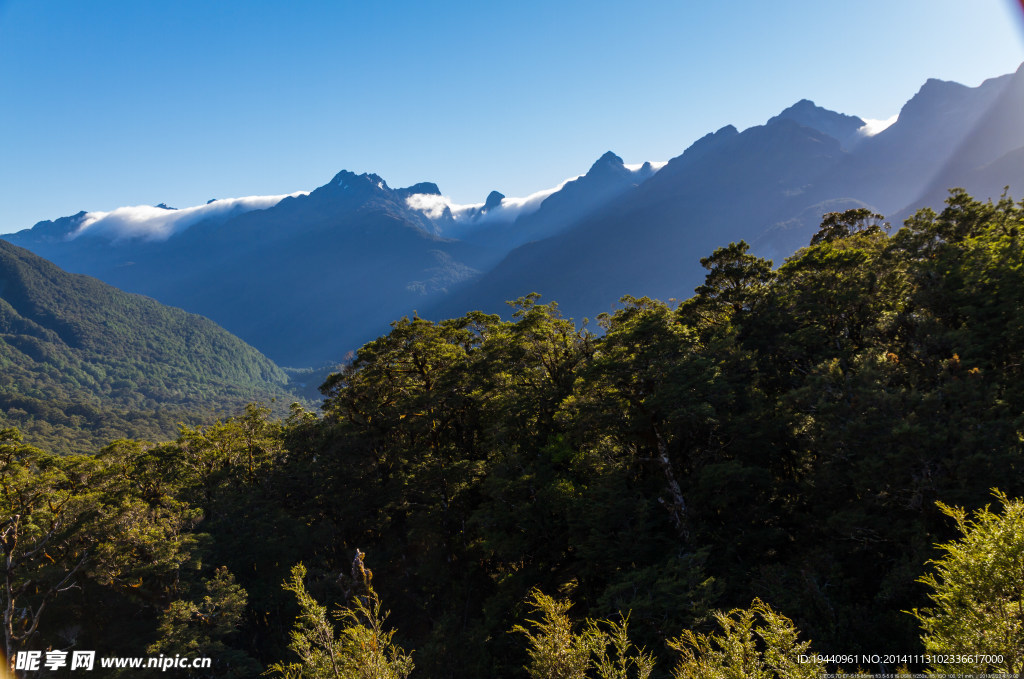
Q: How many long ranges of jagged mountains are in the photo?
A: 1